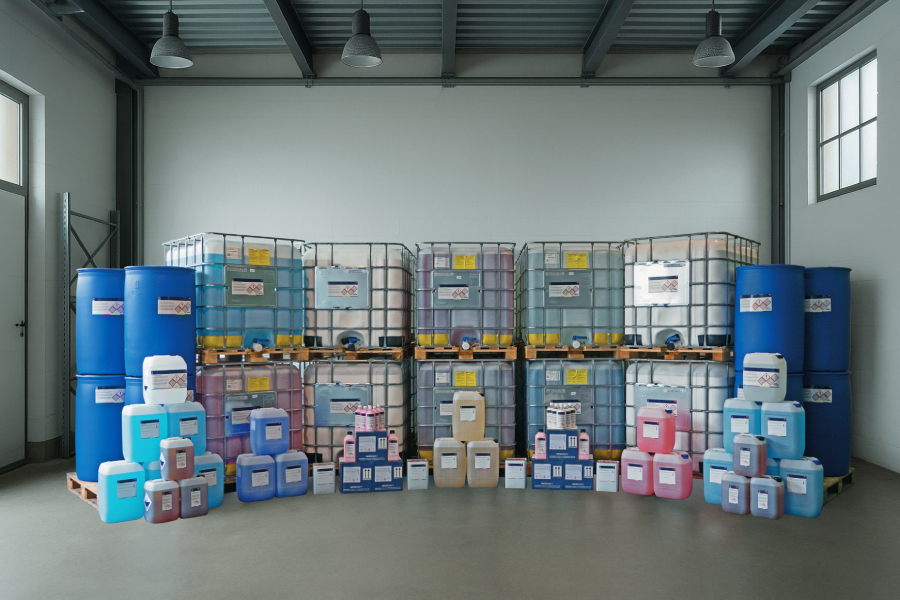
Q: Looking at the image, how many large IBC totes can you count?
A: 10